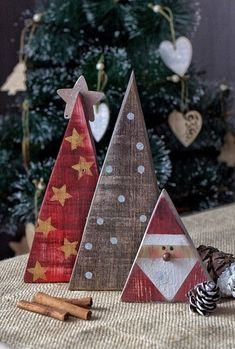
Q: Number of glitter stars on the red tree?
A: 6